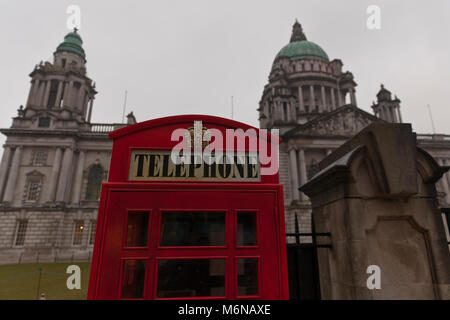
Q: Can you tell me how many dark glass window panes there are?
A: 6